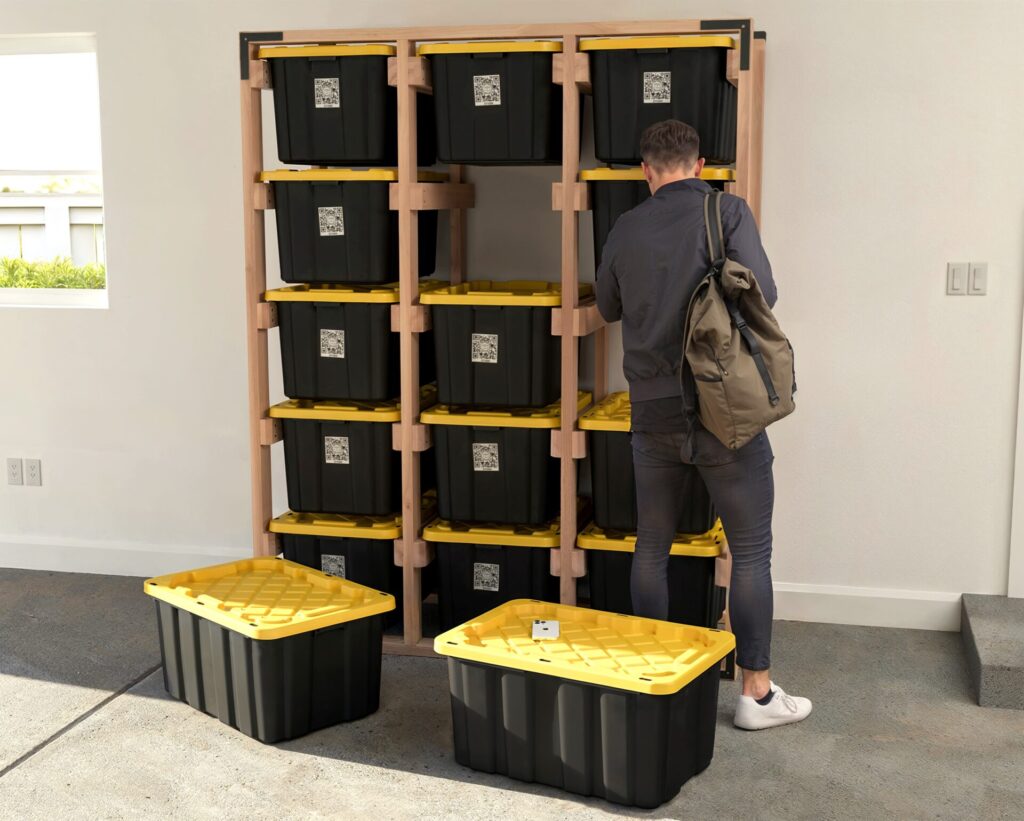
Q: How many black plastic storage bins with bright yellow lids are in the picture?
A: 15